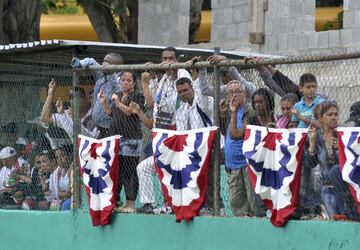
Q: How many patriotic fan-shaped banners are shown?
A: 4